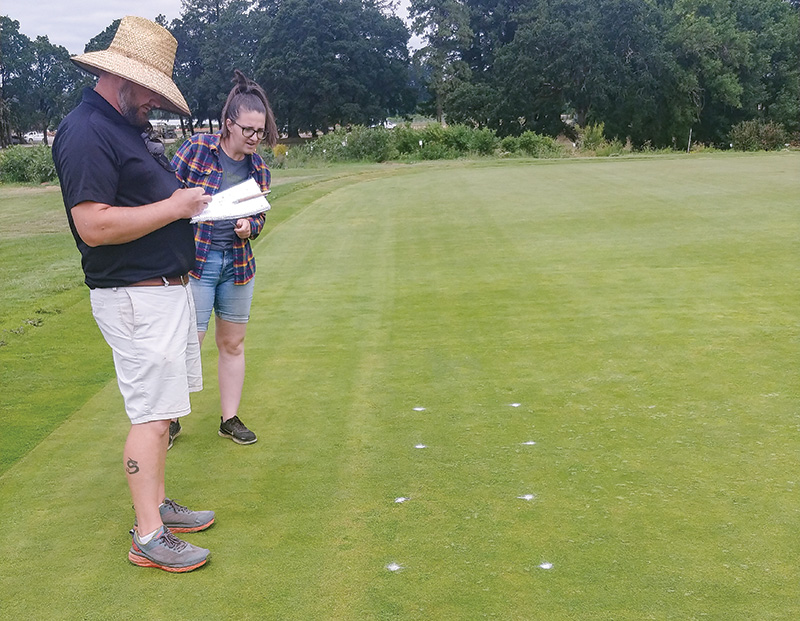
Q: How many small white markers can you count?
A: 8